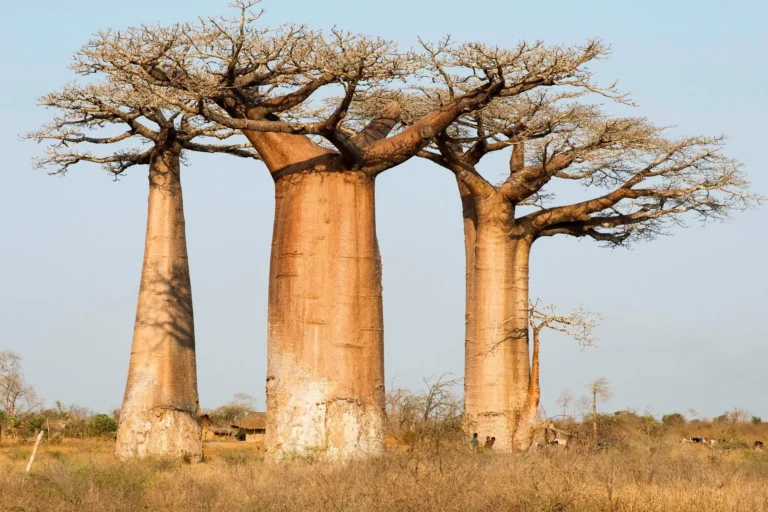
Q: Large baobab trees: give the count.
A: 3